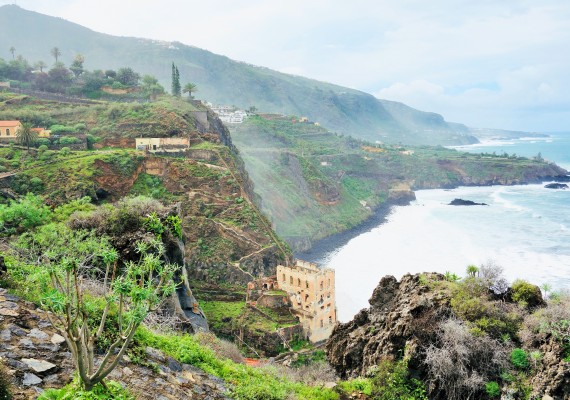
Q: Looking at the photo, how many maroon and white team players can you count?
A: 0